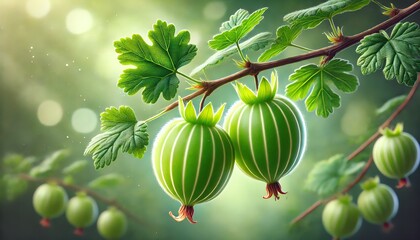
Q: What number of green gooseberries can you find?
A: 8